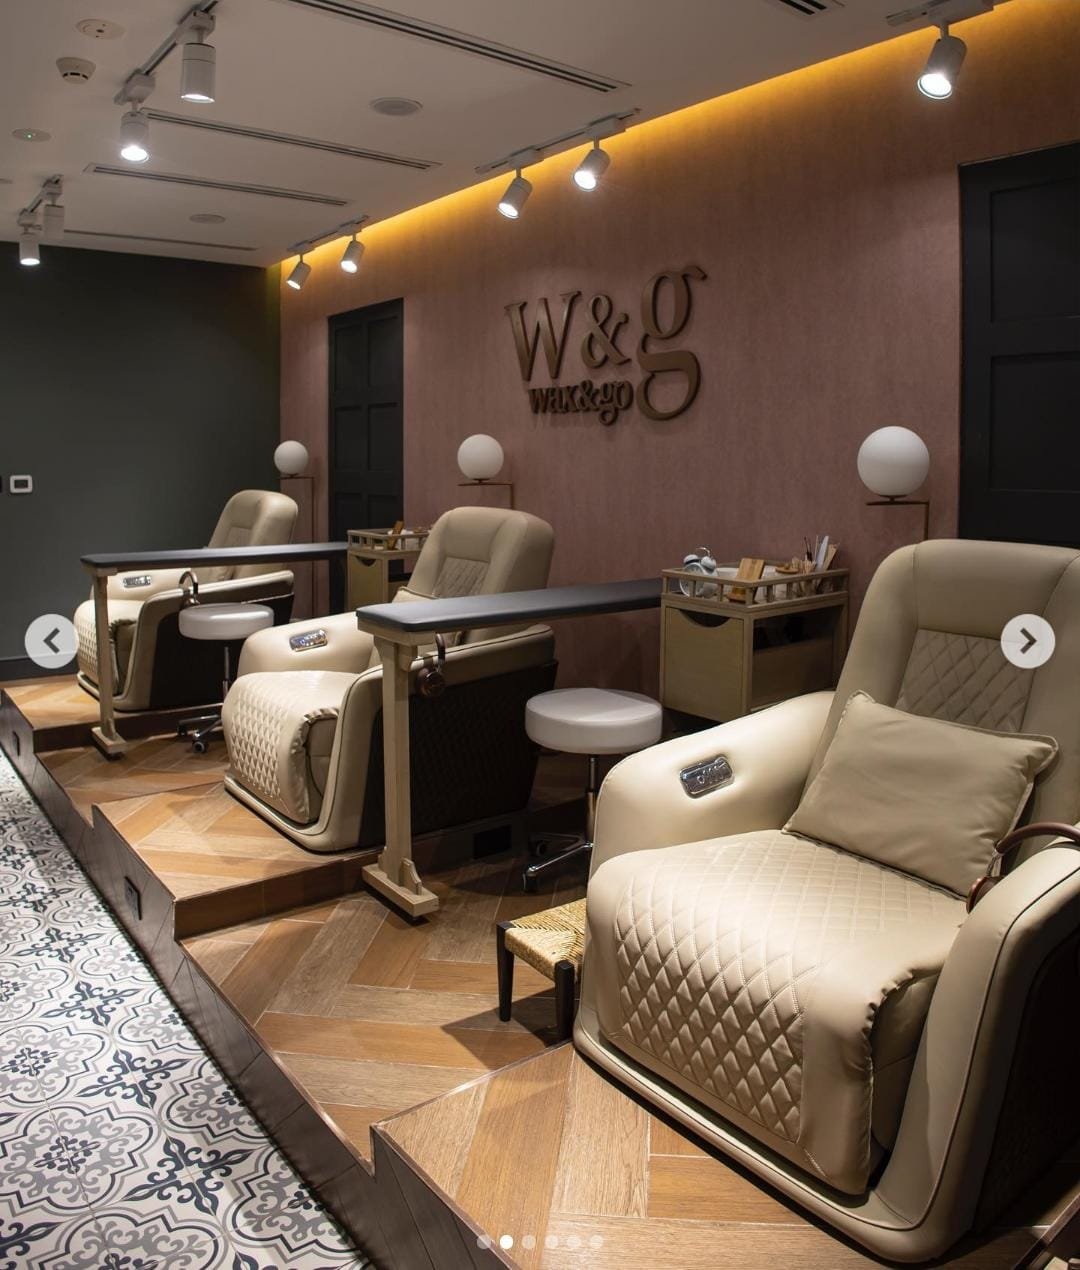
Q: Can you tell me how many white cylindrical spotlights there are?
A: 9